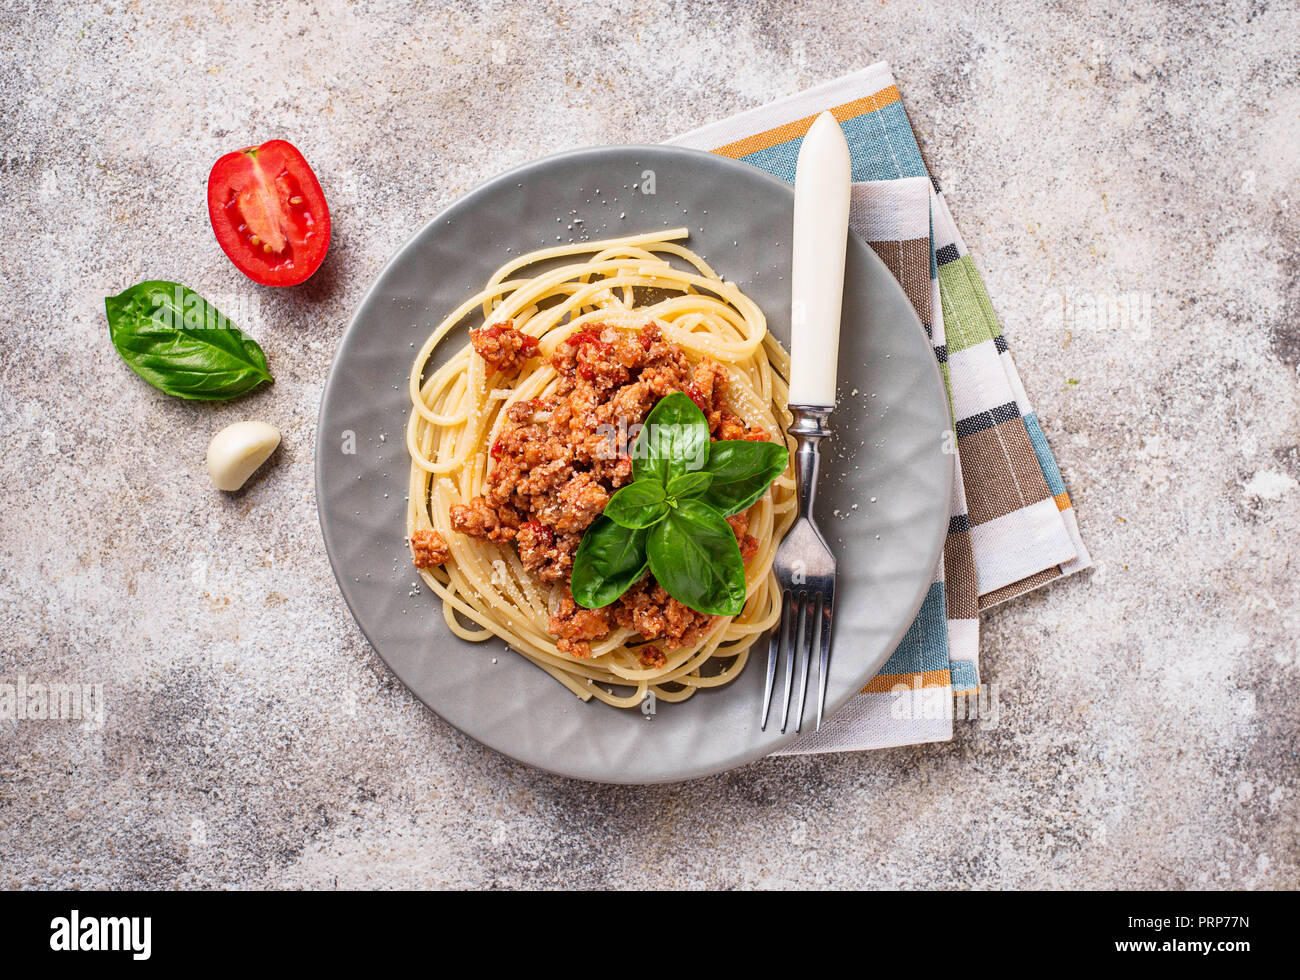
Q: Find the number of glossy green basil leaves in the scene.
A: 7